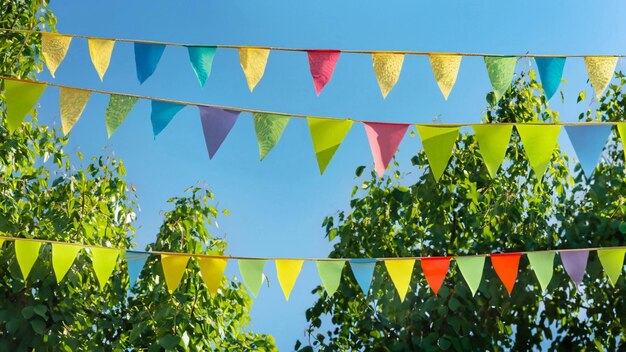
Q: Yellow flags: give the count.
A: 11